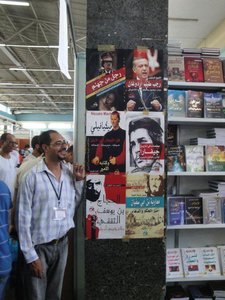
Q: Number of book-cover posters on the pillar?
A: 6